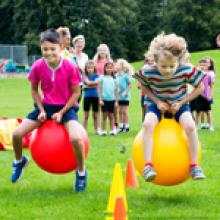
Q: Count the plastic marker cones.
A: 3